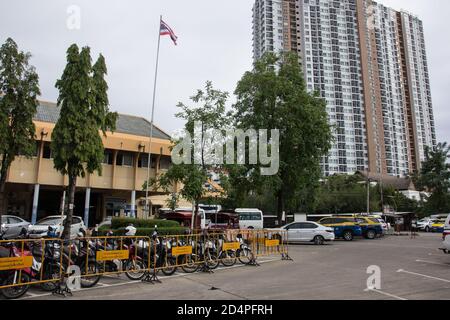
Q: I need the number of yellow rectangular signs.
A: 5